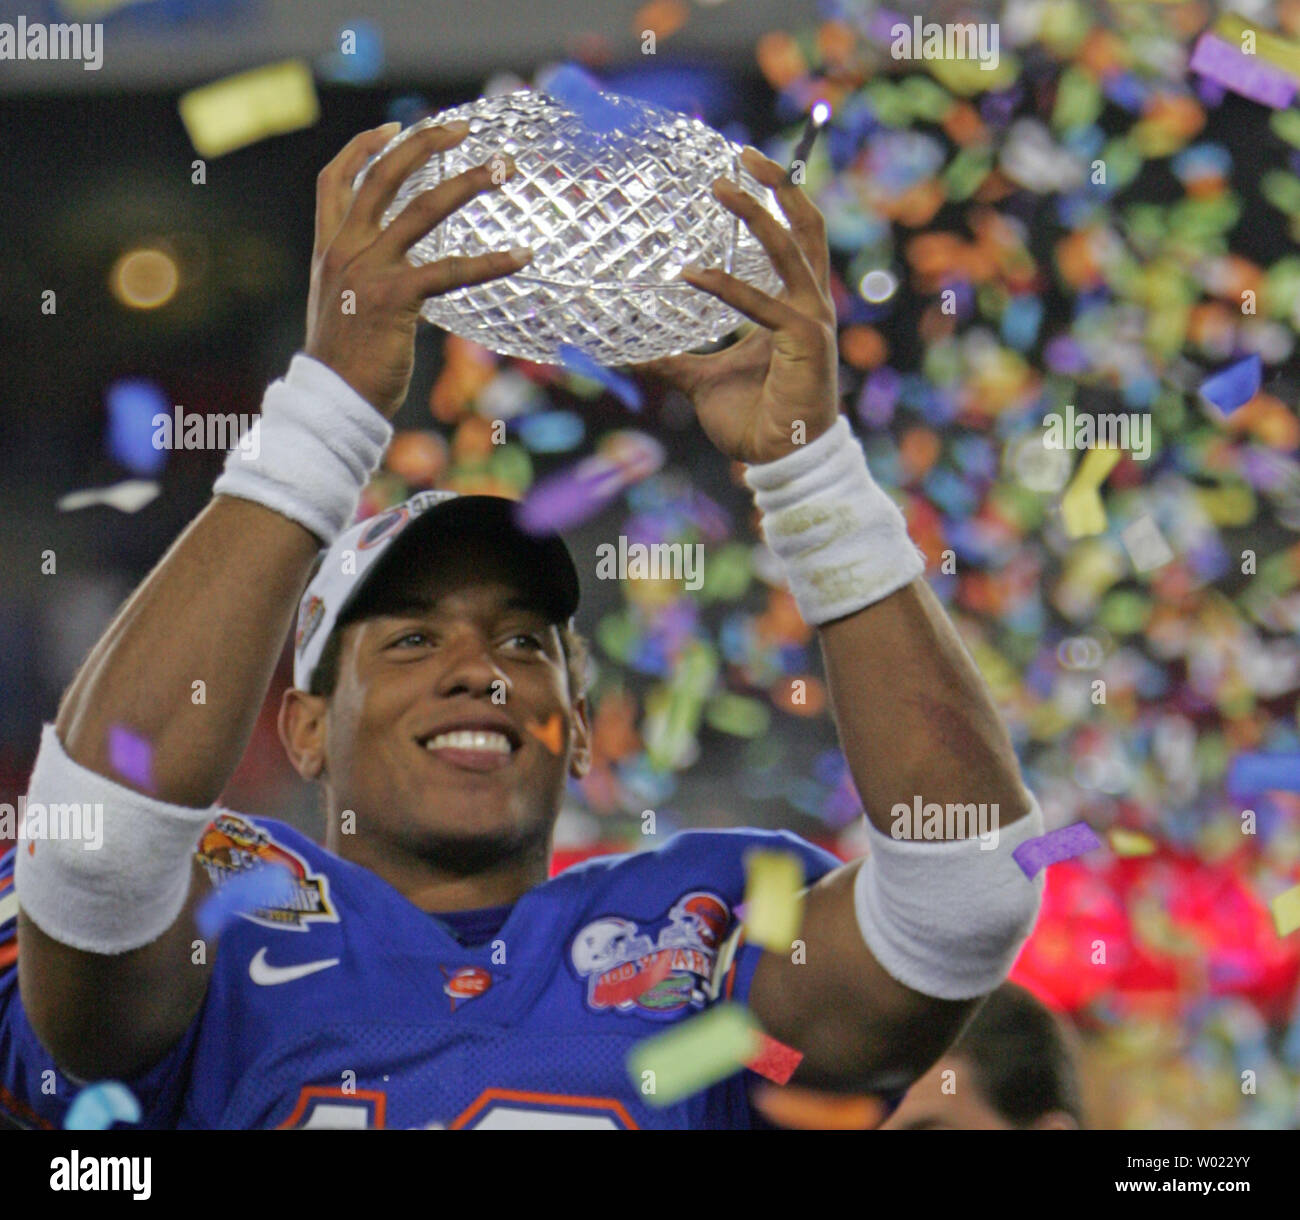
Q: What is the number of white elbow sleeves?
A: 2